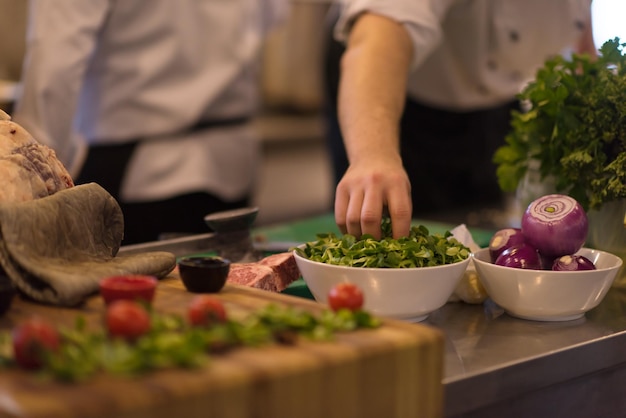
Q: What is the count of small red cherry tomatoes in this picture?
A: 4